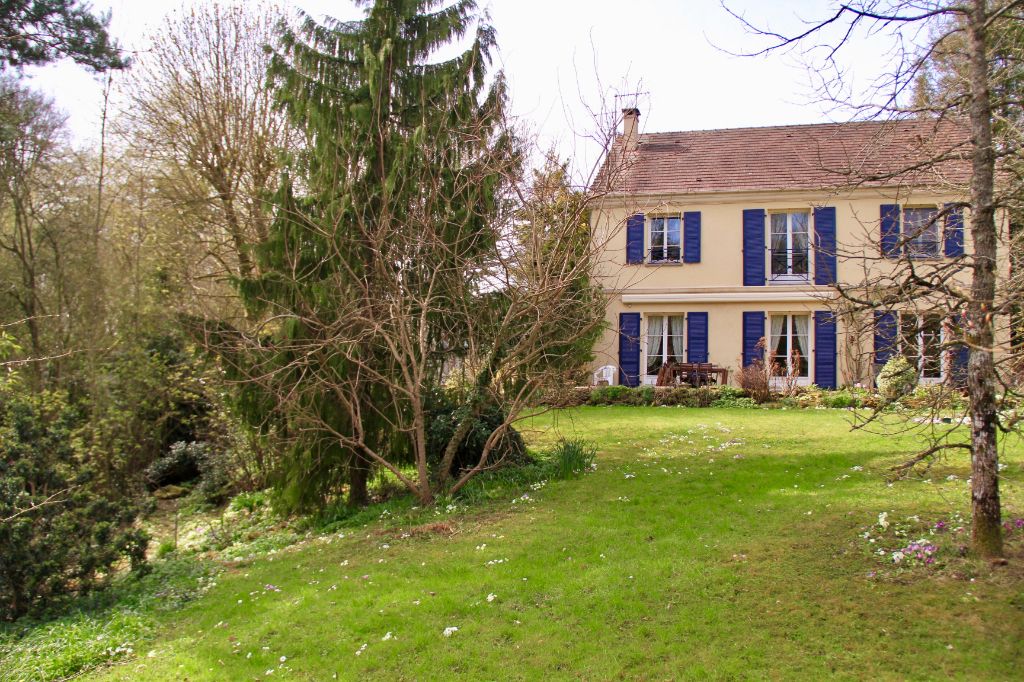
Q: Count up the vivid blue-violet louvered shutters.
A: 12